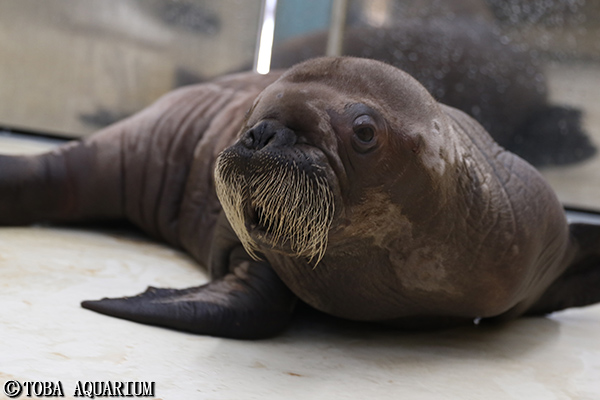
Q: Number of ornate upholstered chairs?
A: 0